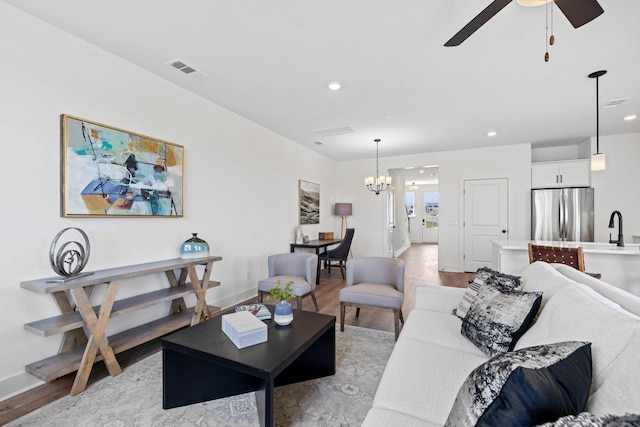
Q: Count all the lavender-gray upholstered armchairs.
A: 2